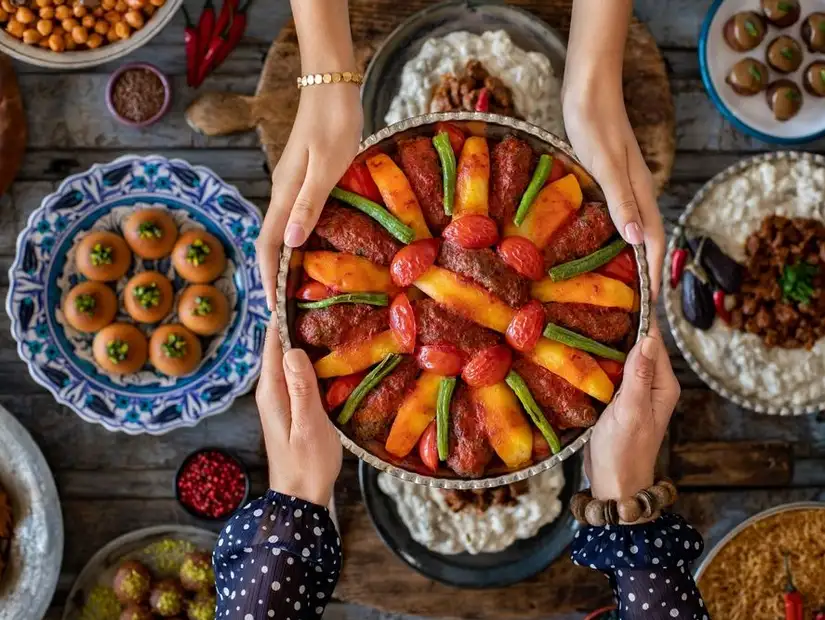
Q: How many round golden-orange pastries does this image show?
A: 8